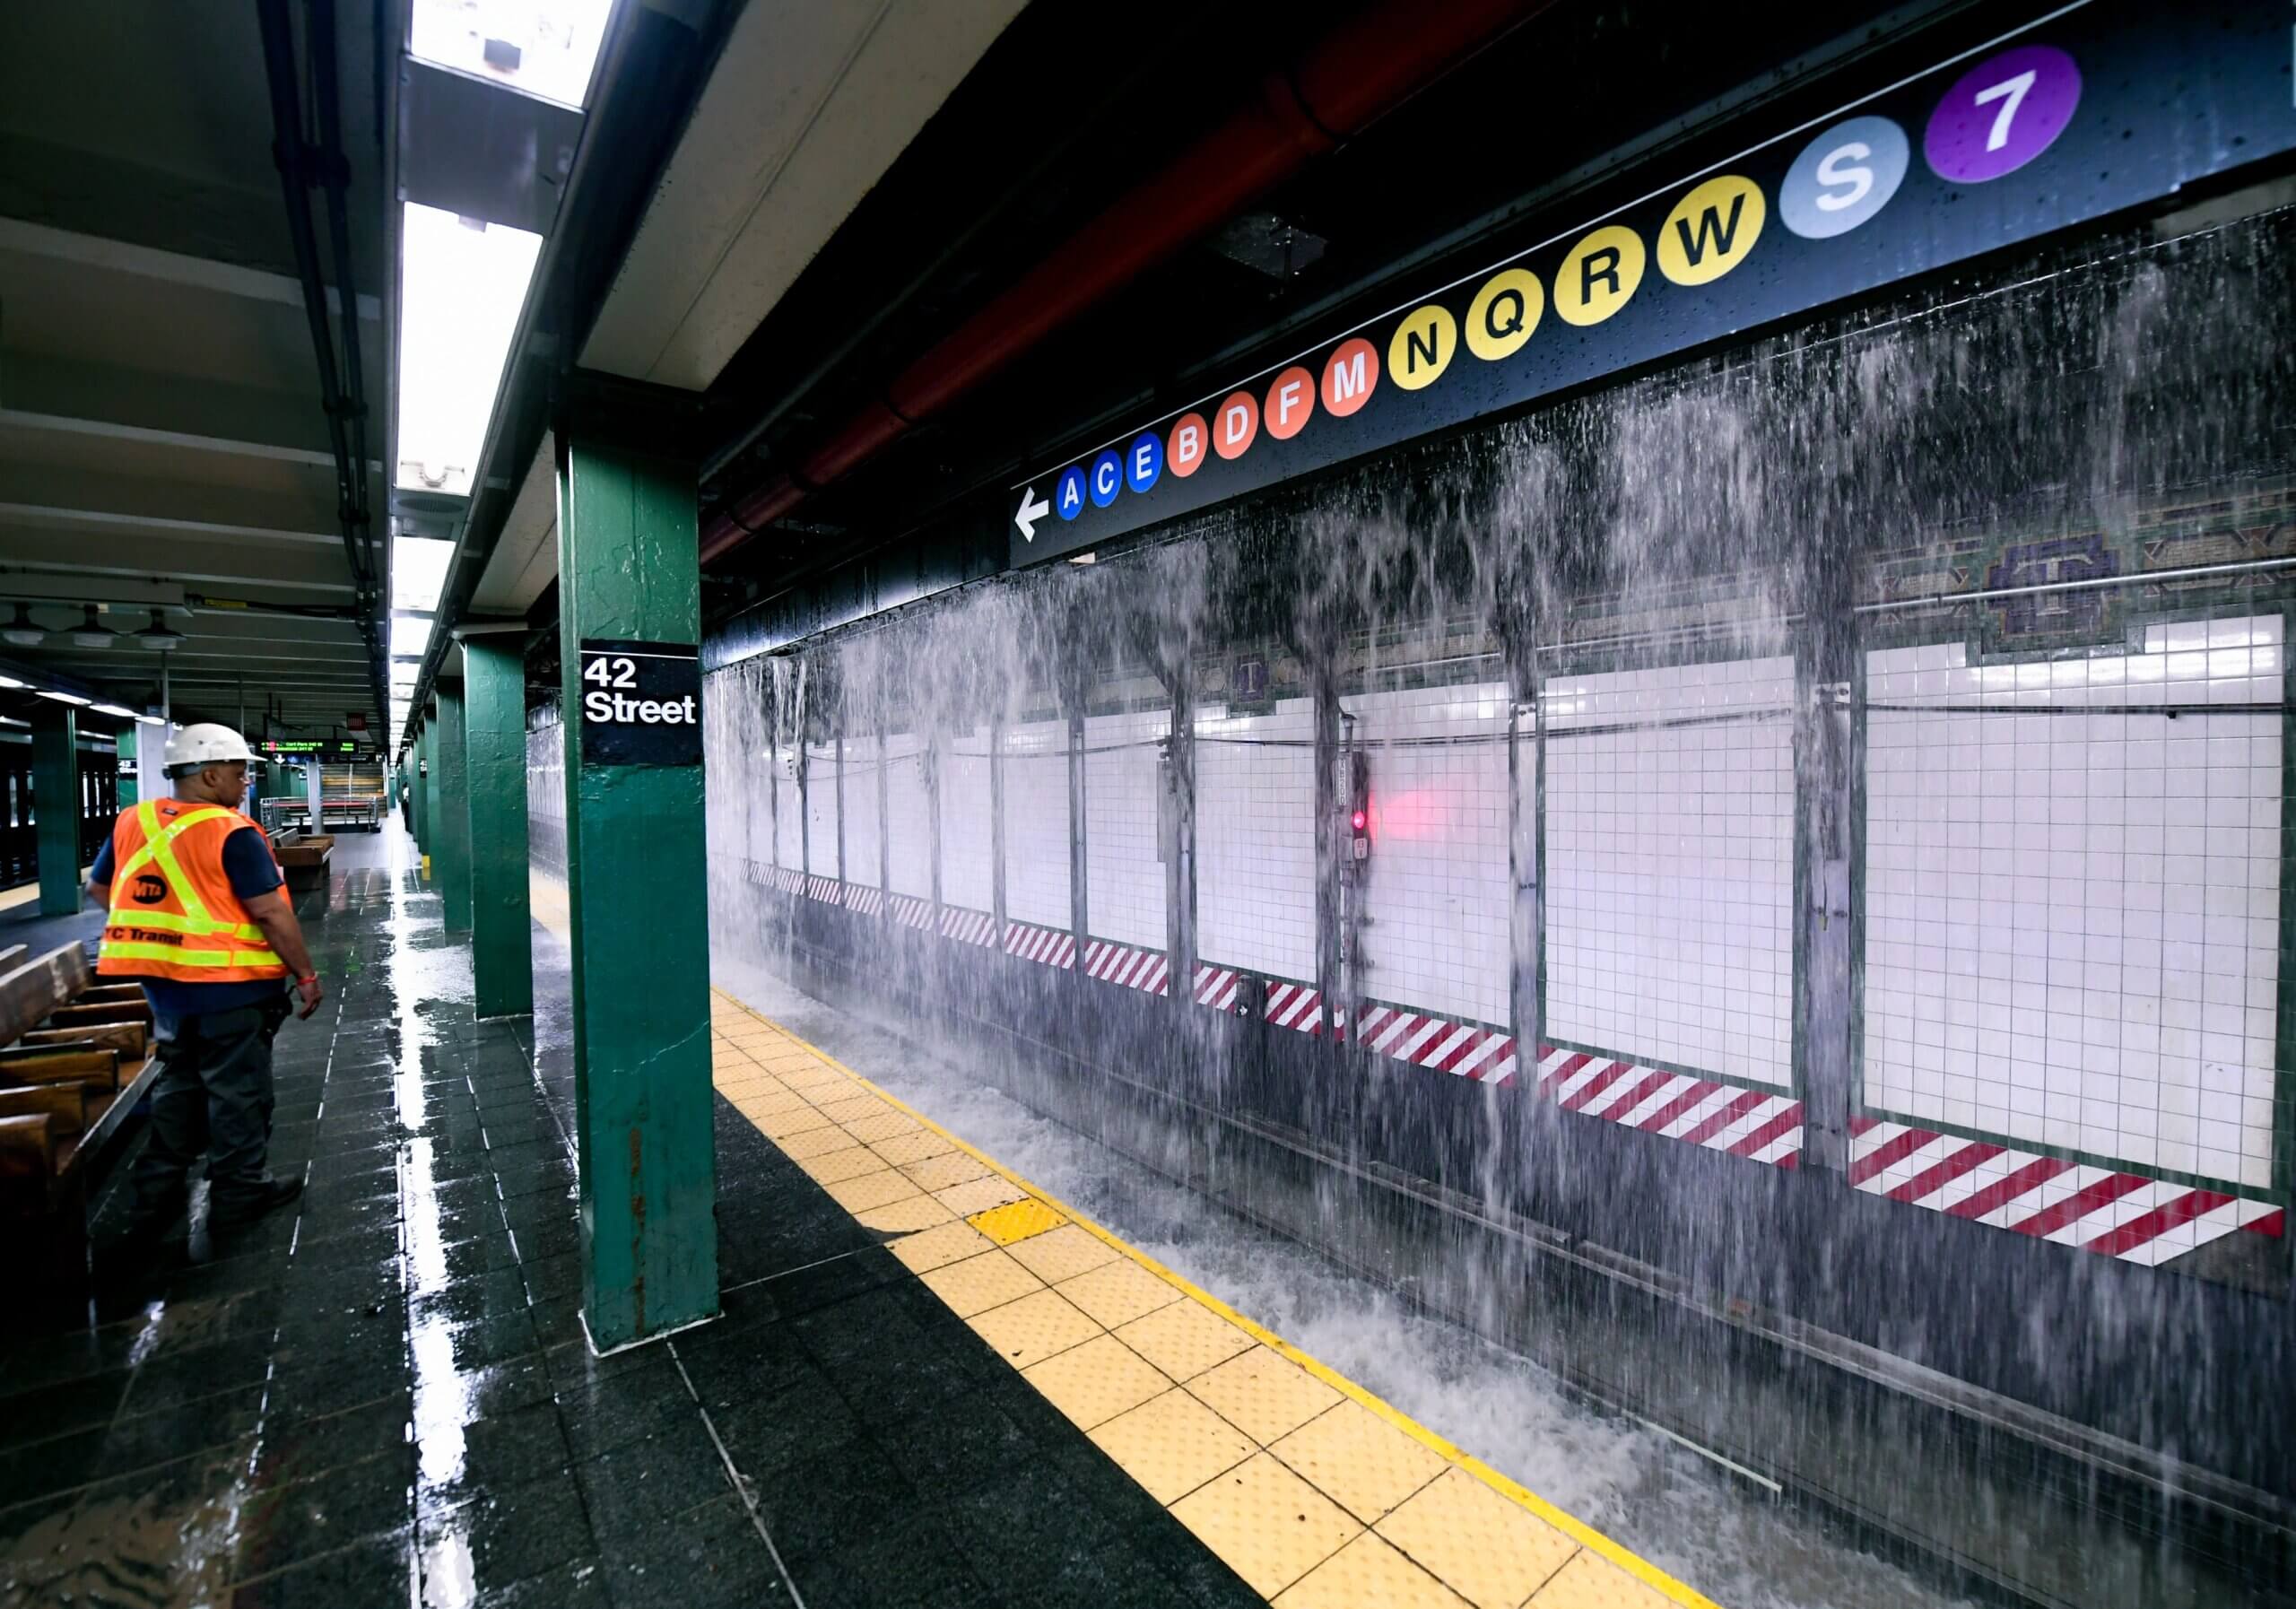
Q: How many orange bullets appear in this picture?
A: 4